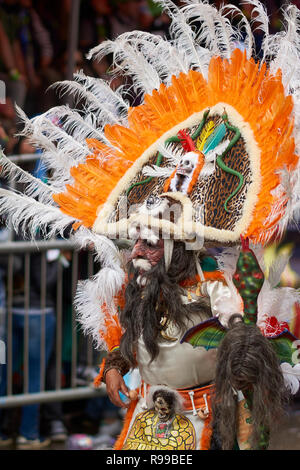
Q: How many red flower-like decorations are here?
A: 1